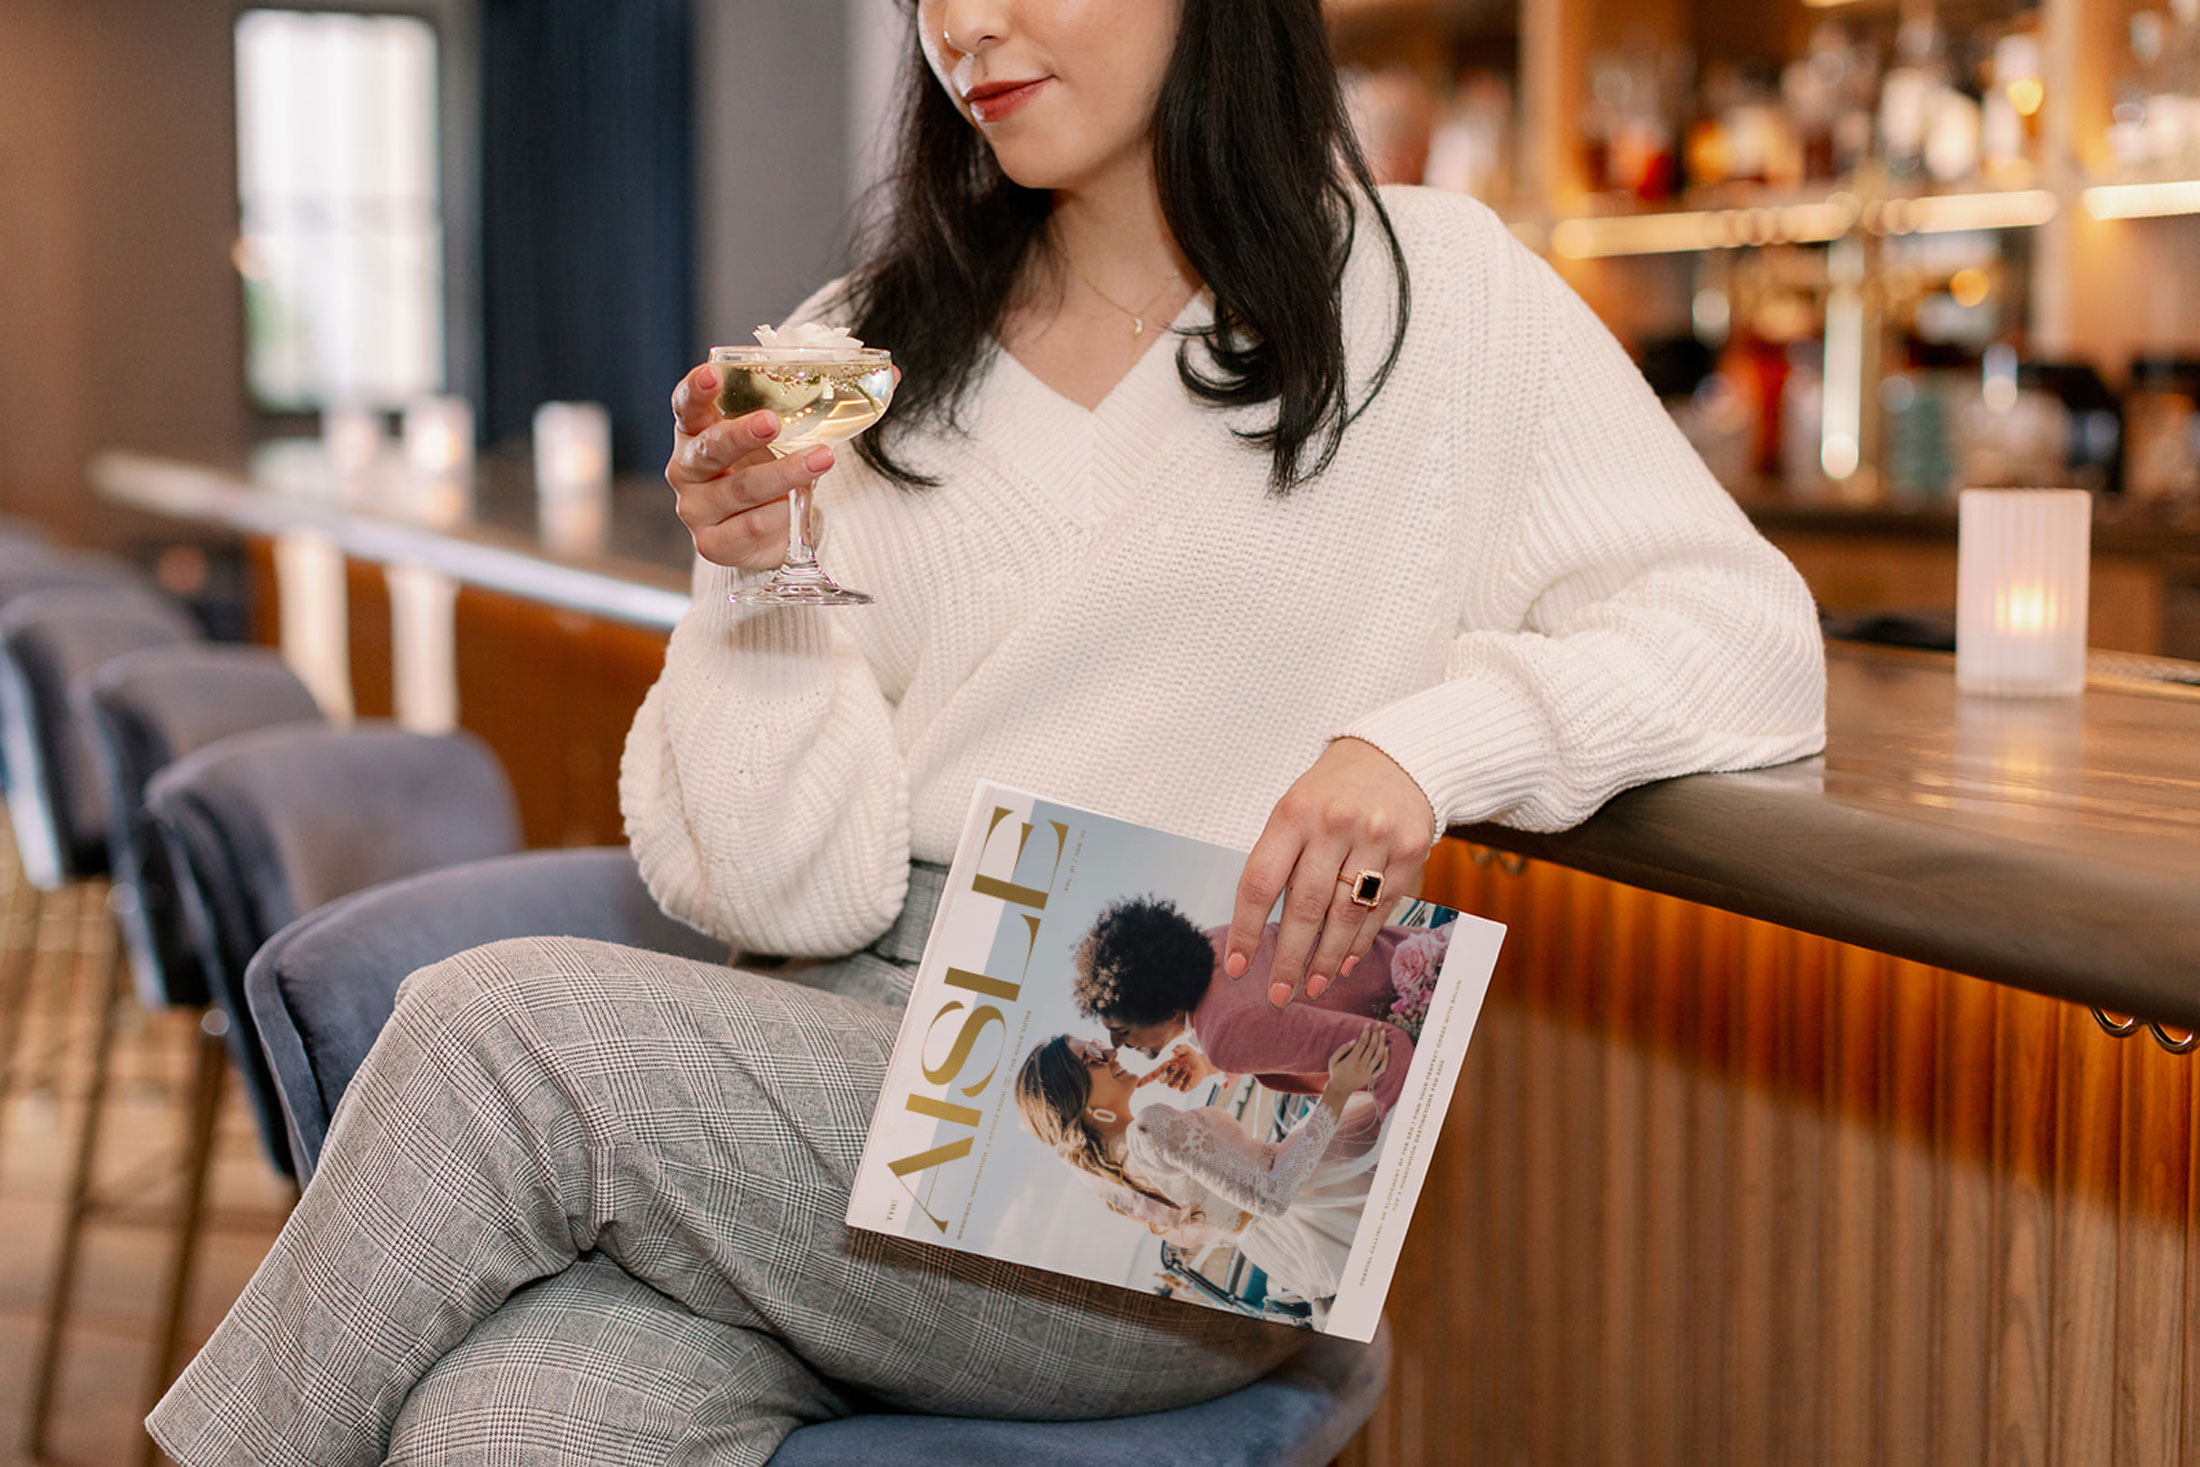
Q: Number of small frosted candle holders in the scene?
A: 4